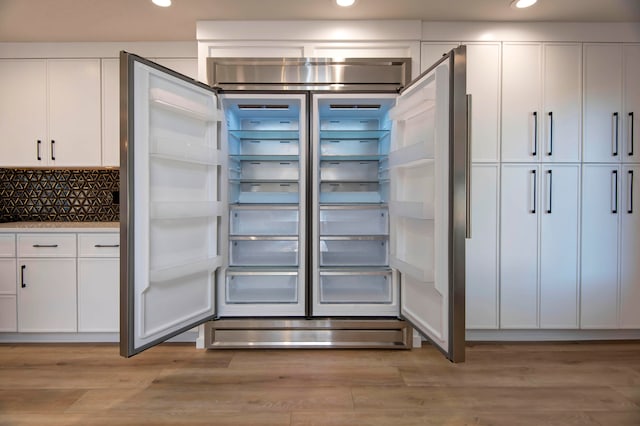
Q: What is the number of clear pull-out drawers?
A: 6